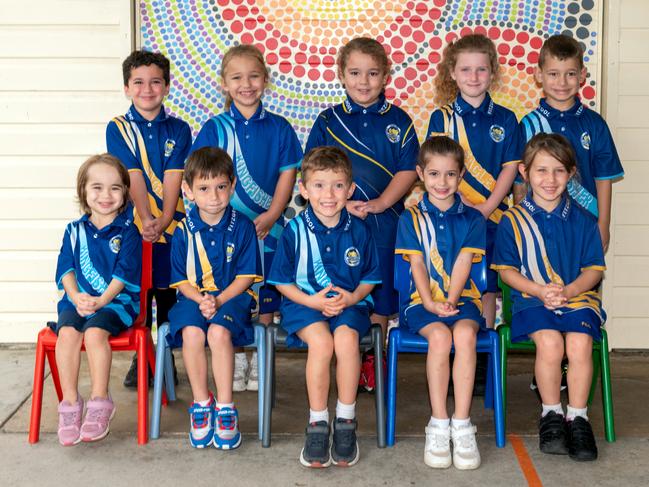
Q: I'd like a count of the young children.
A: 10